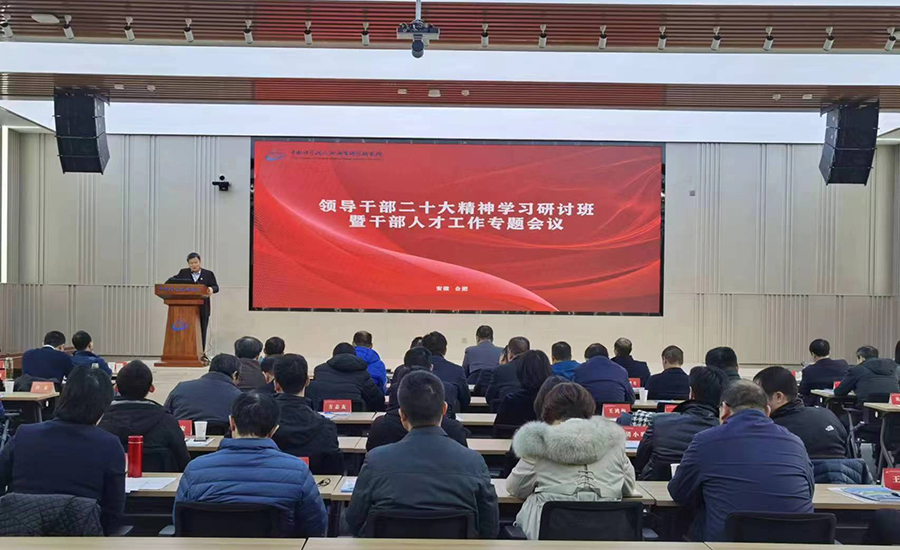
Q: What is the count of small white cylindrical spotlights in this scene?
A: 15